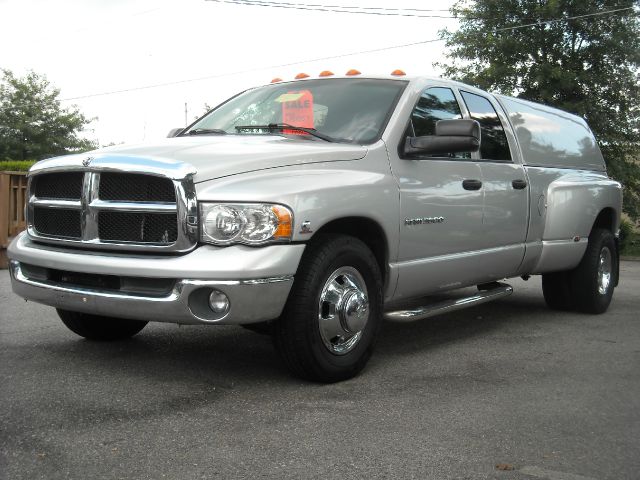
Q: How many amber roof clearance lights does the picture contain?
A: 5